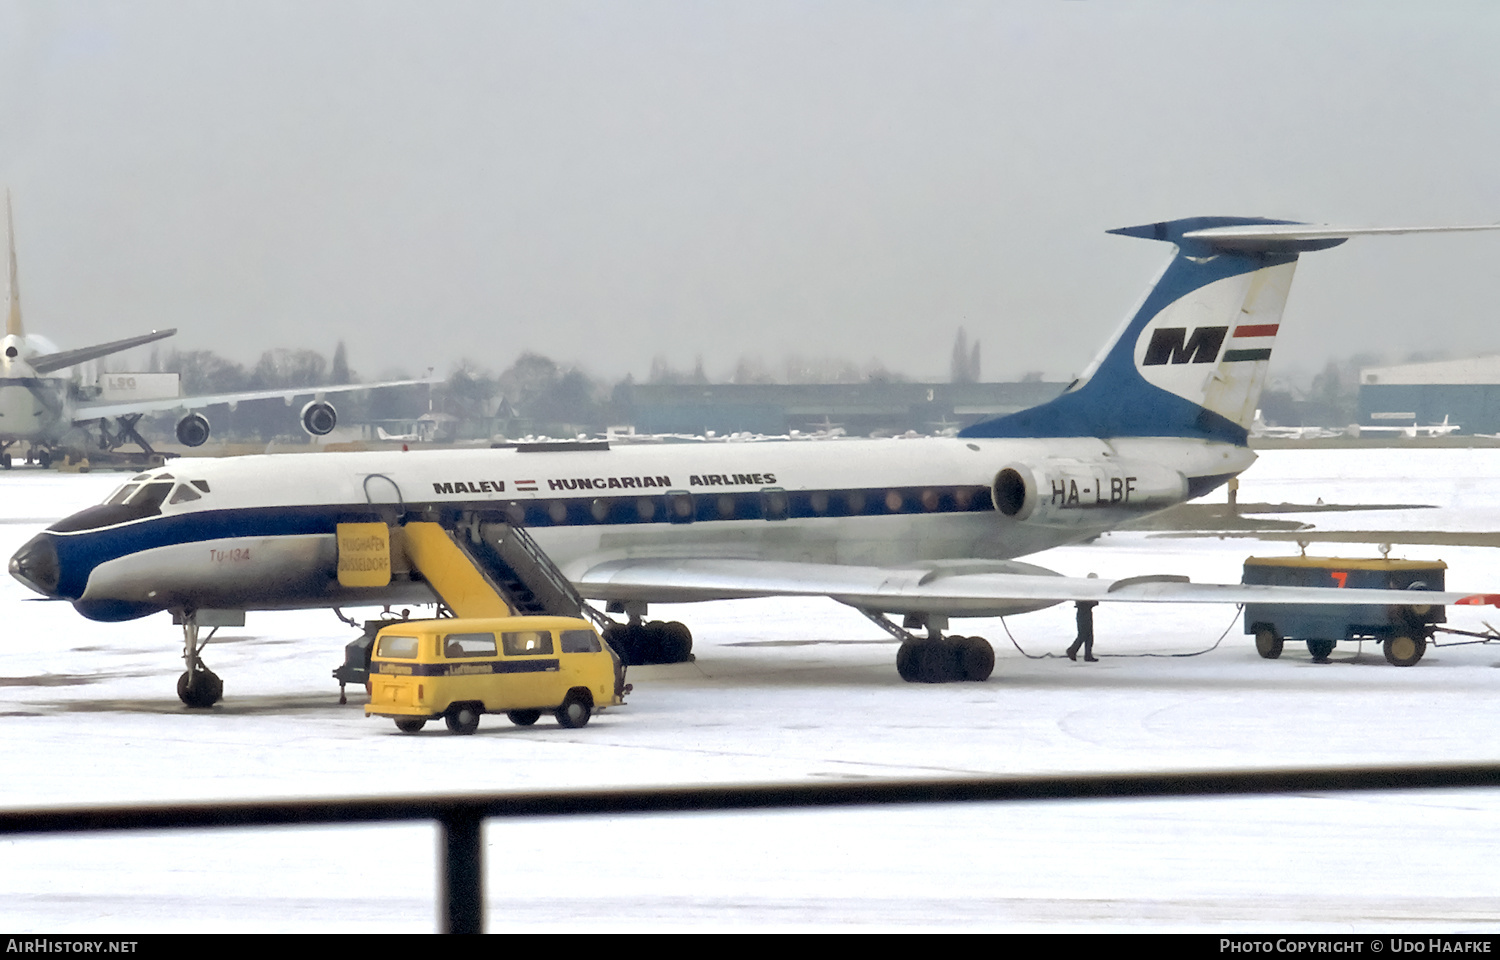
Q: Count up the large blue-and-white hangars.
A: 1